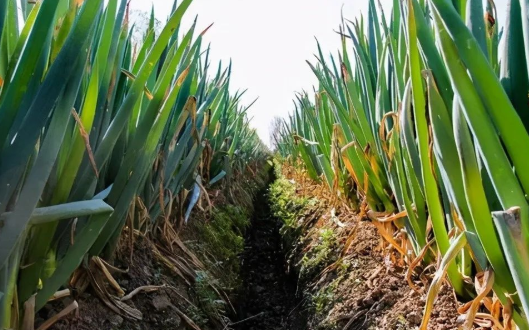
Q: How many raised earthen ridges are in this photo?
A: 2